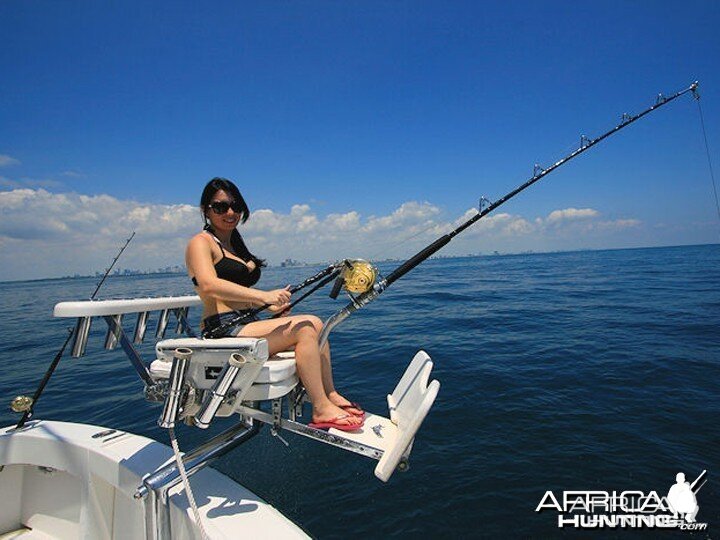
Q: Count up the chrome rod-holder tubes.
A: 7